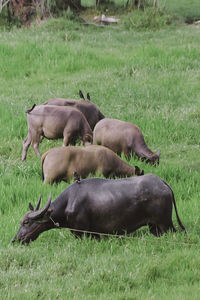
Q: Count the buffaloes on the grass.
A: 5